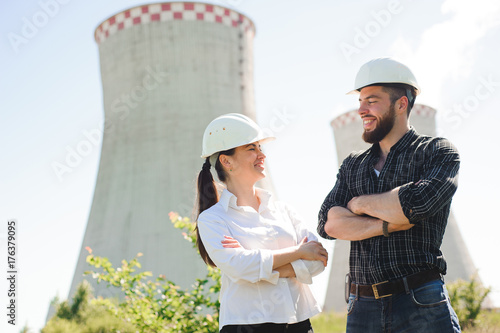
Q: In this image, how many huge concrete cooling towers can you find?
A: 2